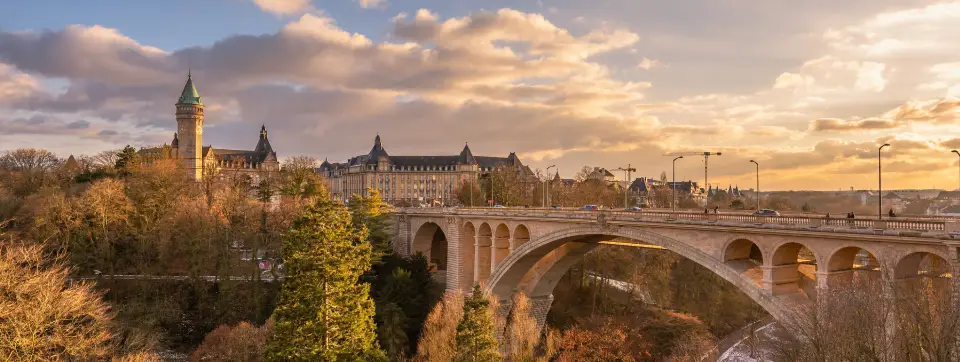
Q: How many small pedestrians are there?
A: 6